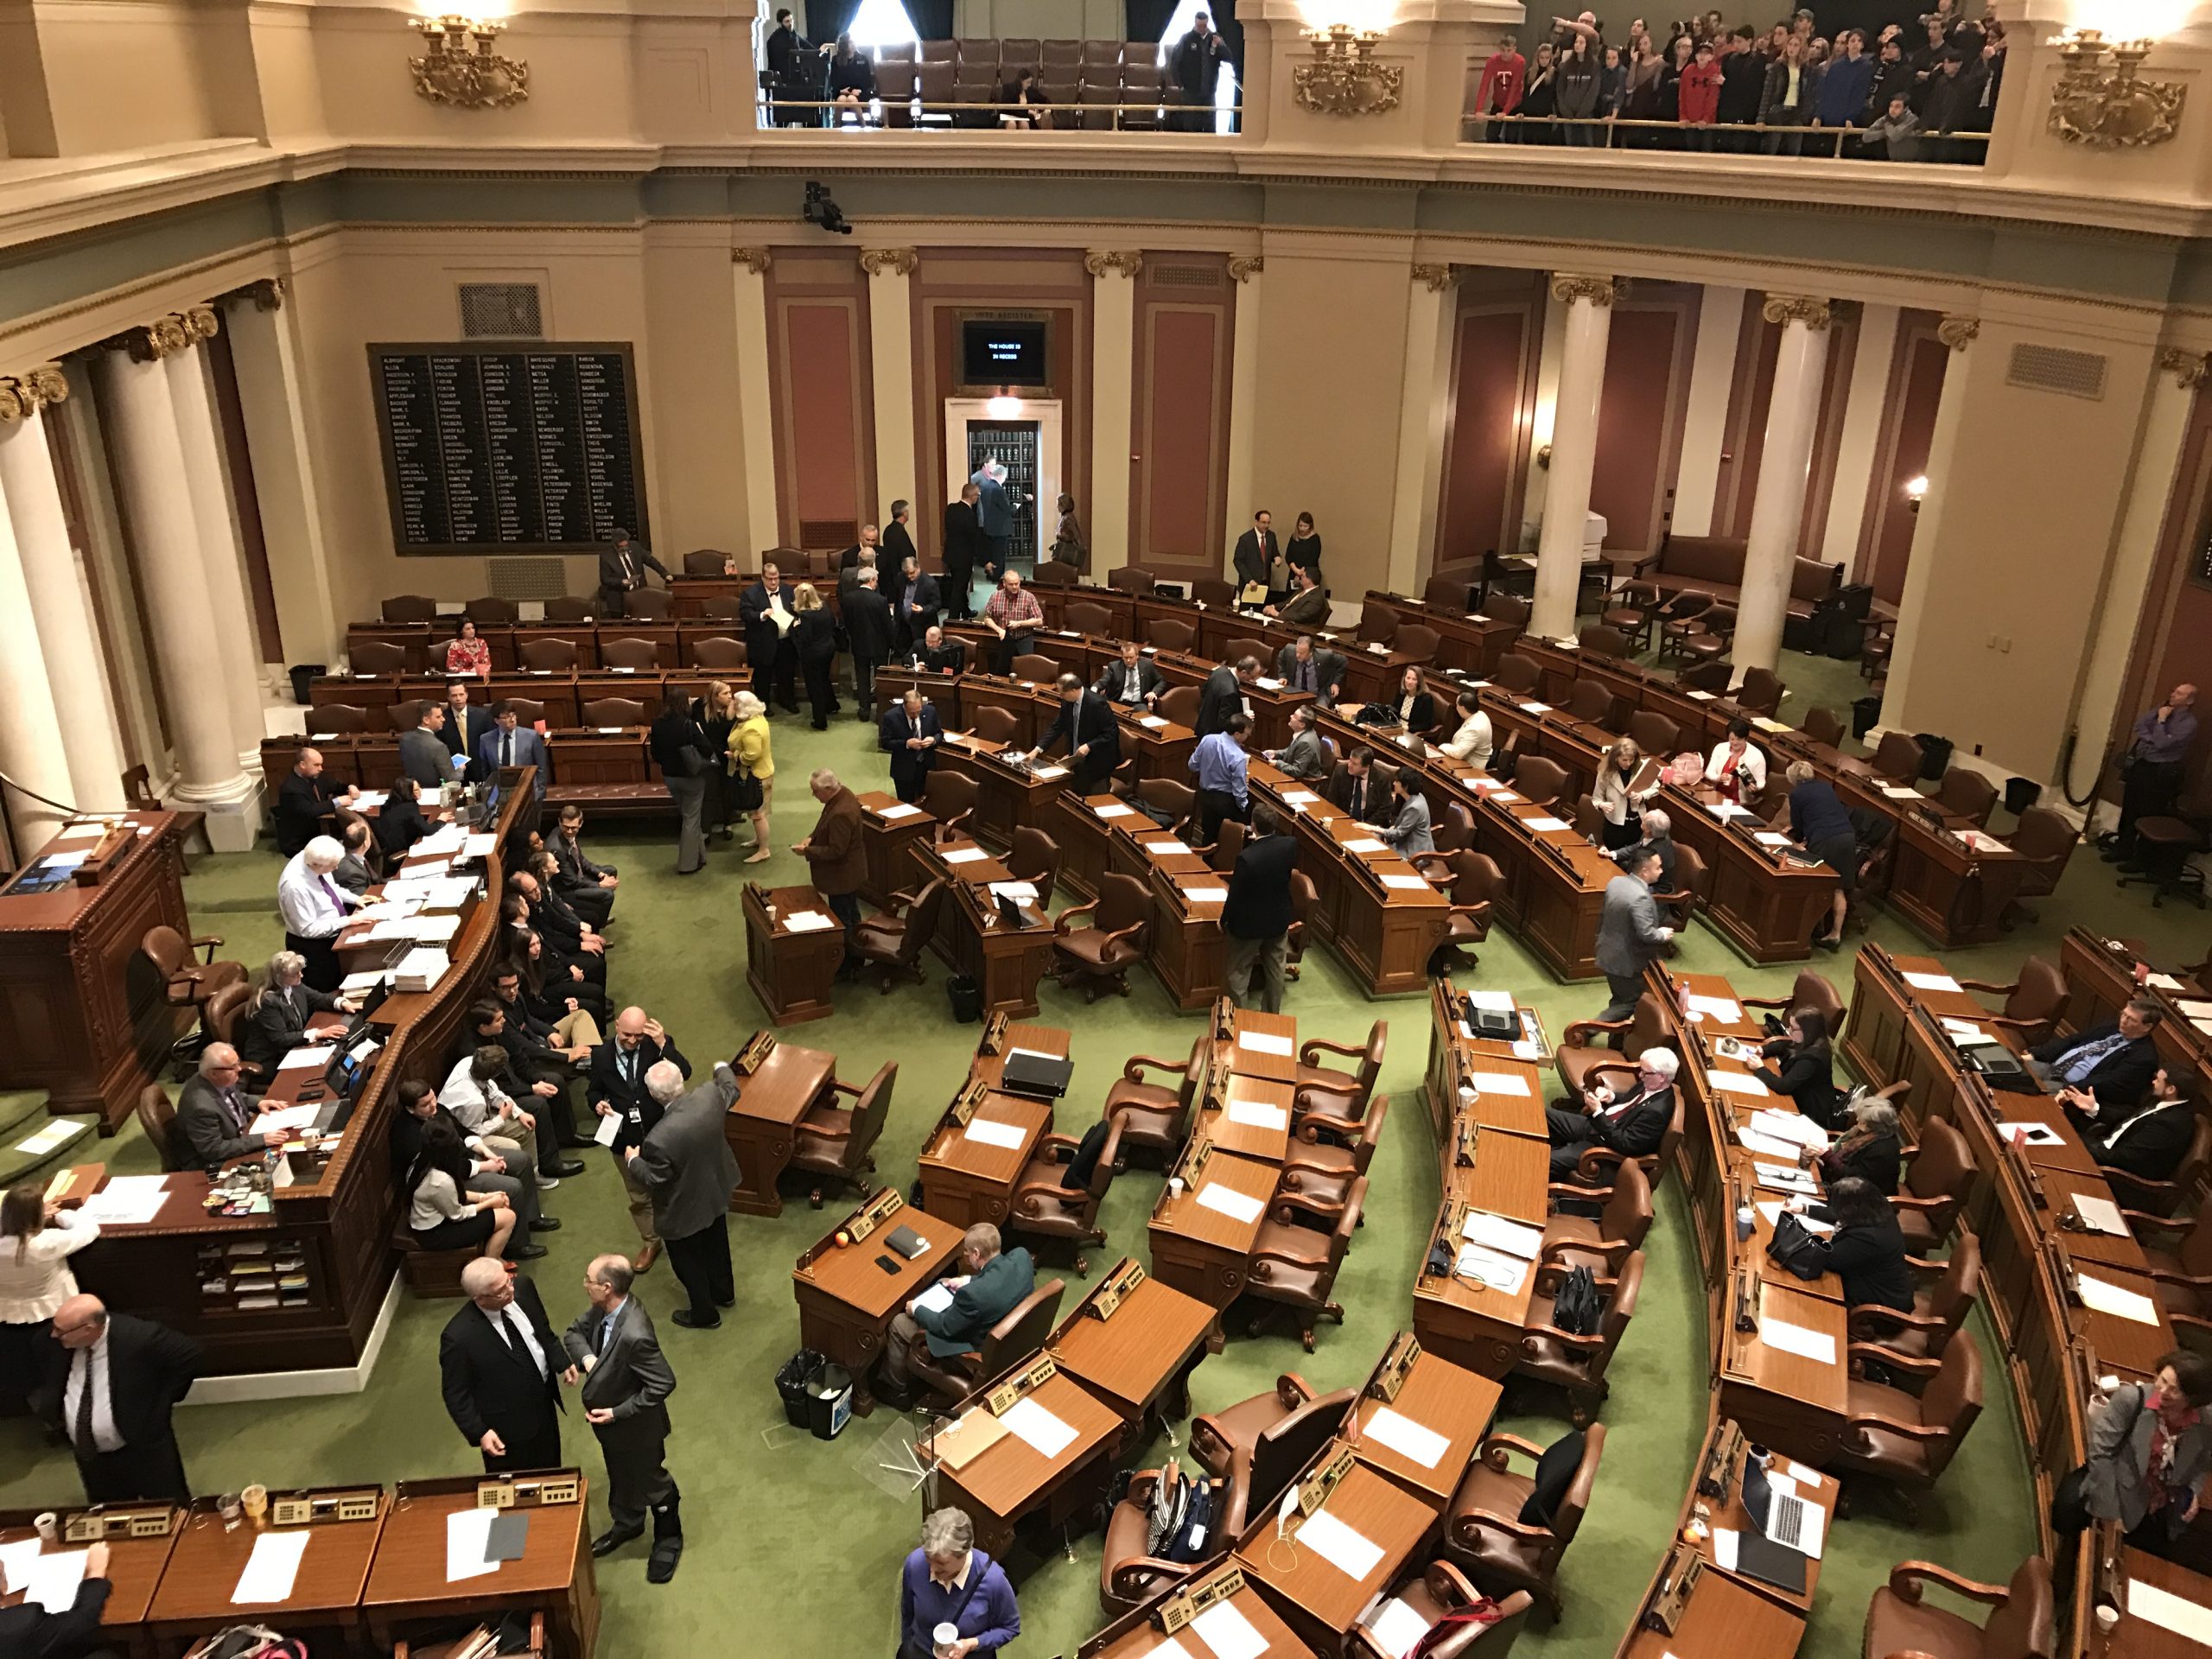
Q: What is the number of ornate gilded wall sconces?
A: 3